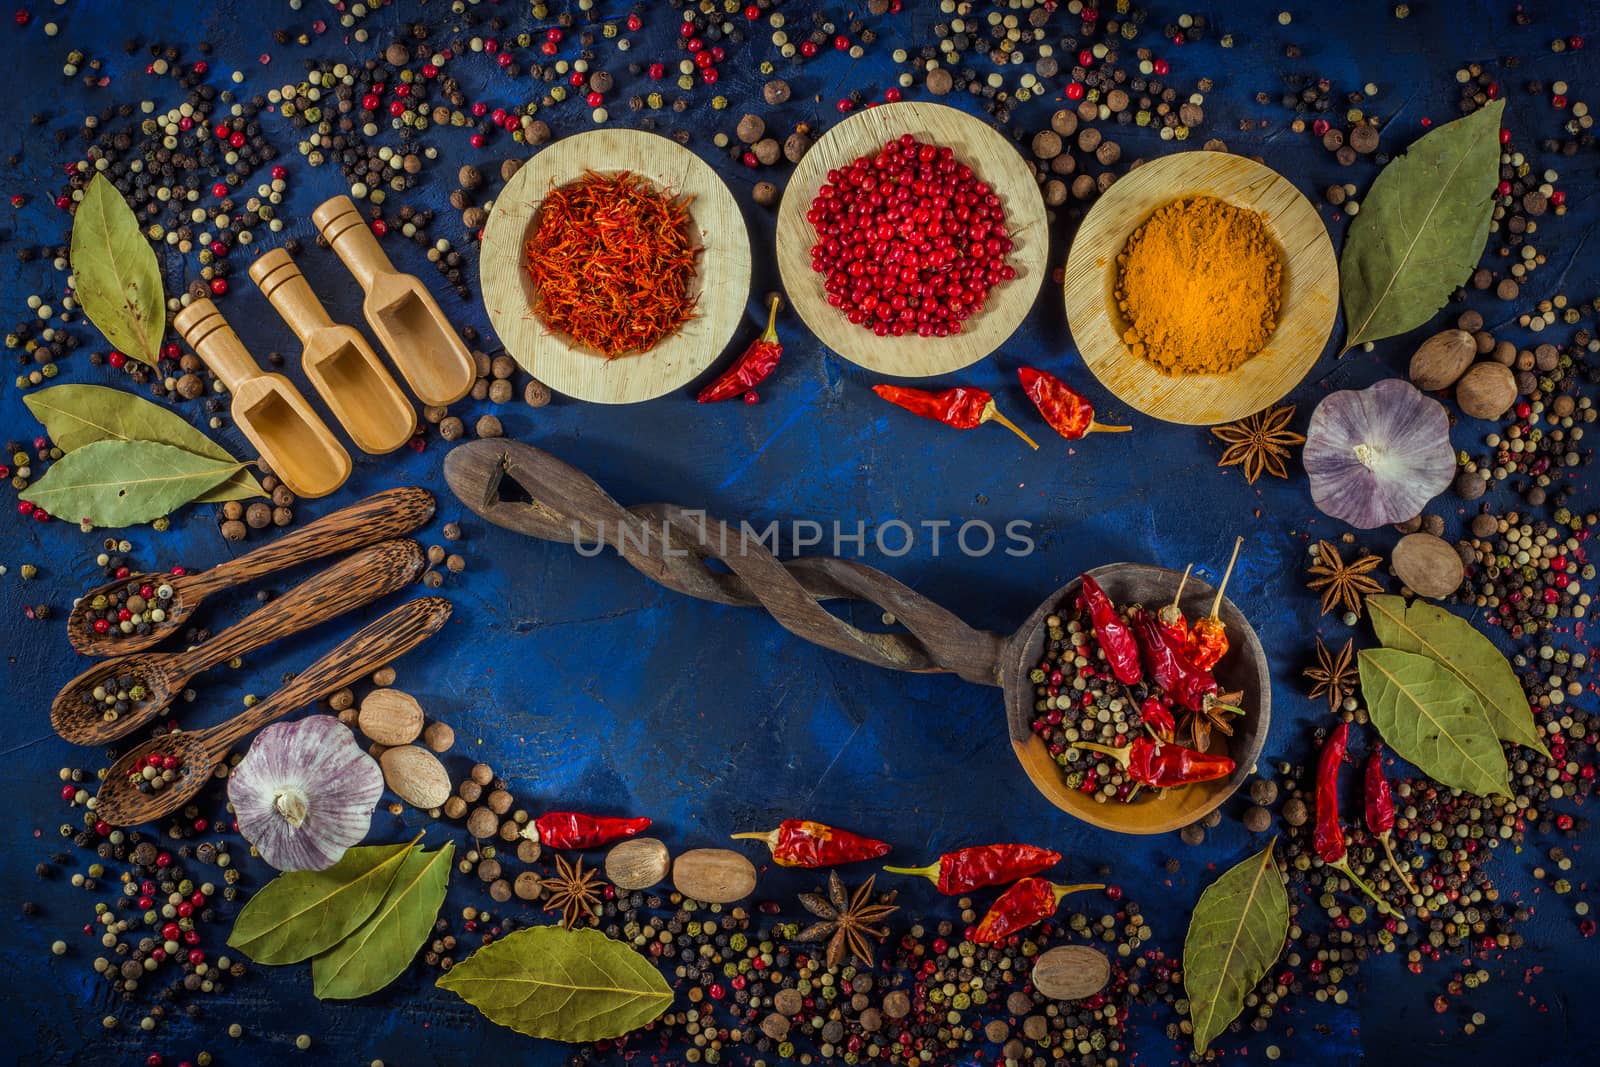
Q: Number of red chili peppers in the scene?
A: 15